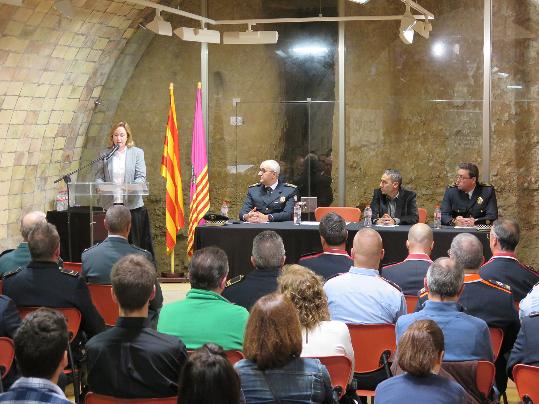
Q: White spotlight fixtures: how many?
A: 5